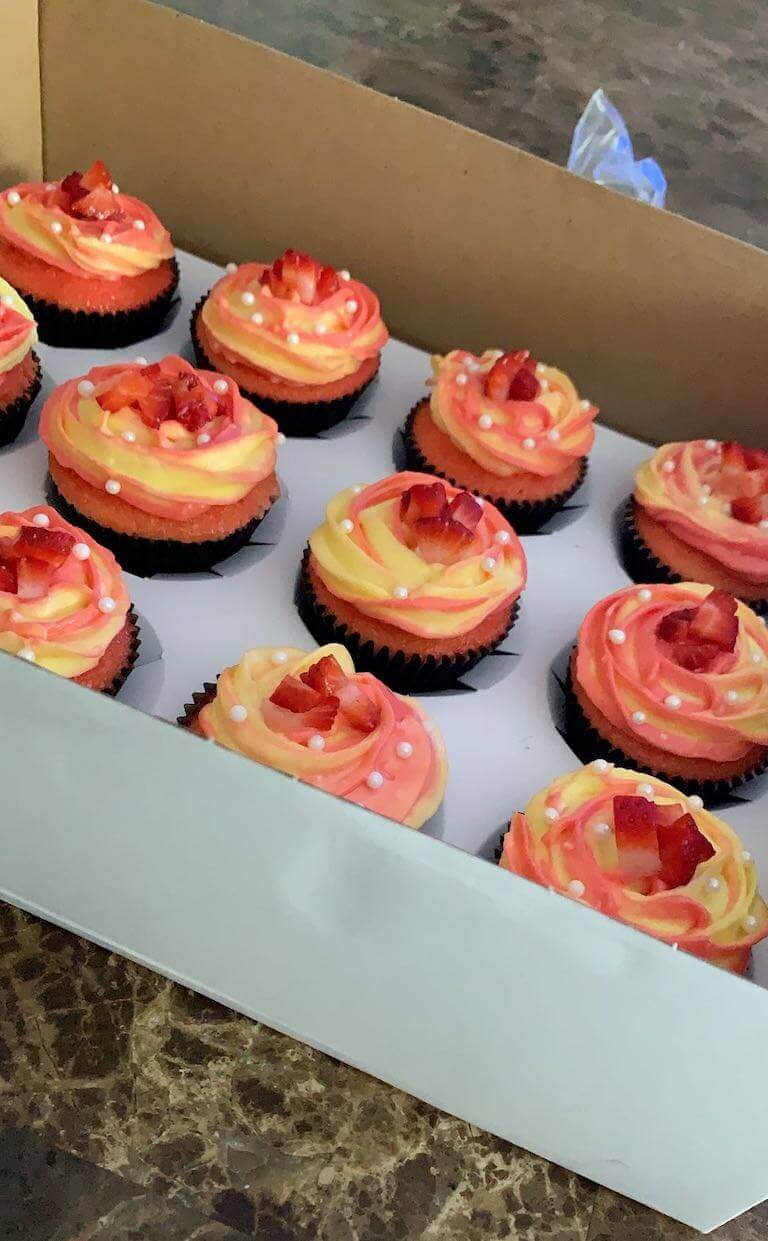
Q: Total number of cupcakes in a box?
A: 11